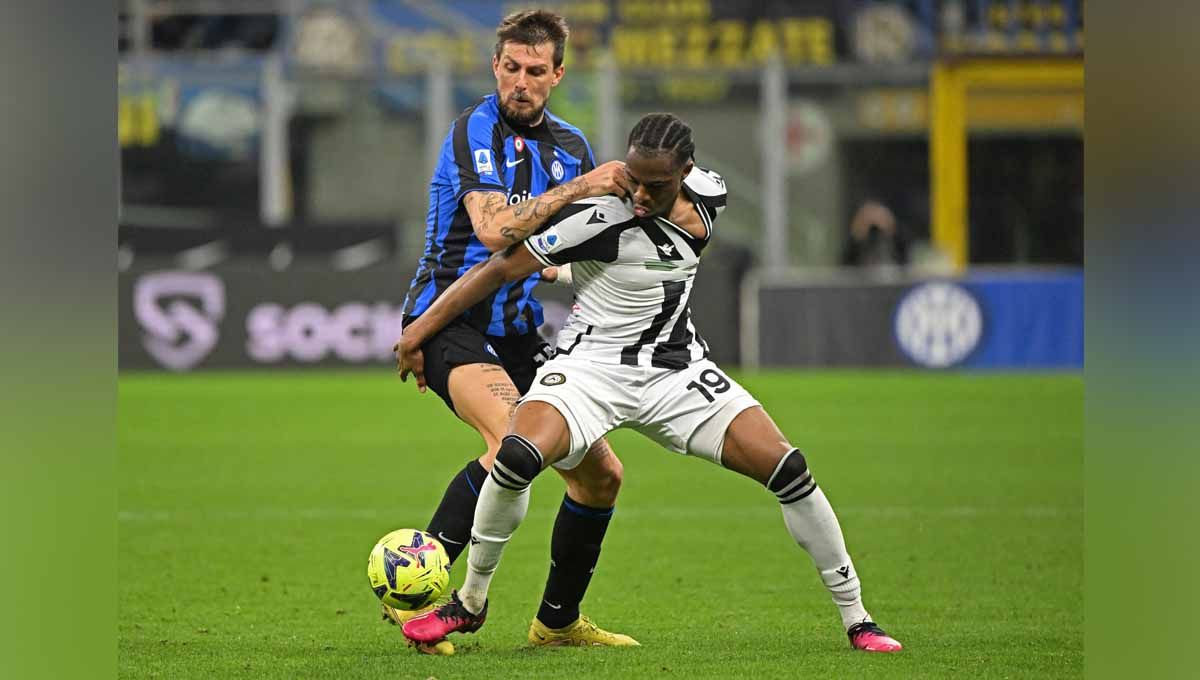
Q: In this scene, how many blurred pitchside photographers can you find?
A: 1